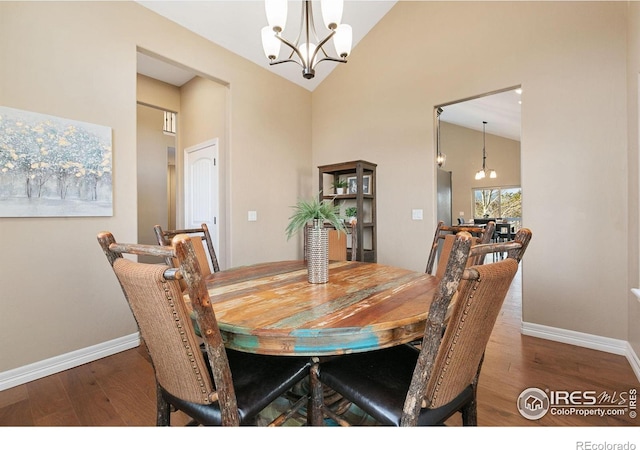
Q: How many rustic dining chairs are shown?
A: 5